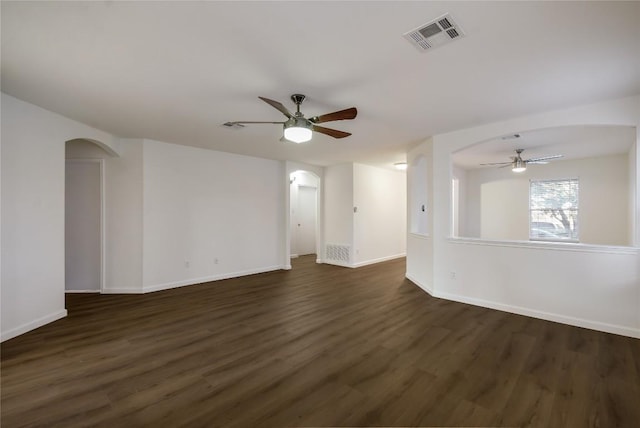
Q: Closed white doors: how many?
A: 1